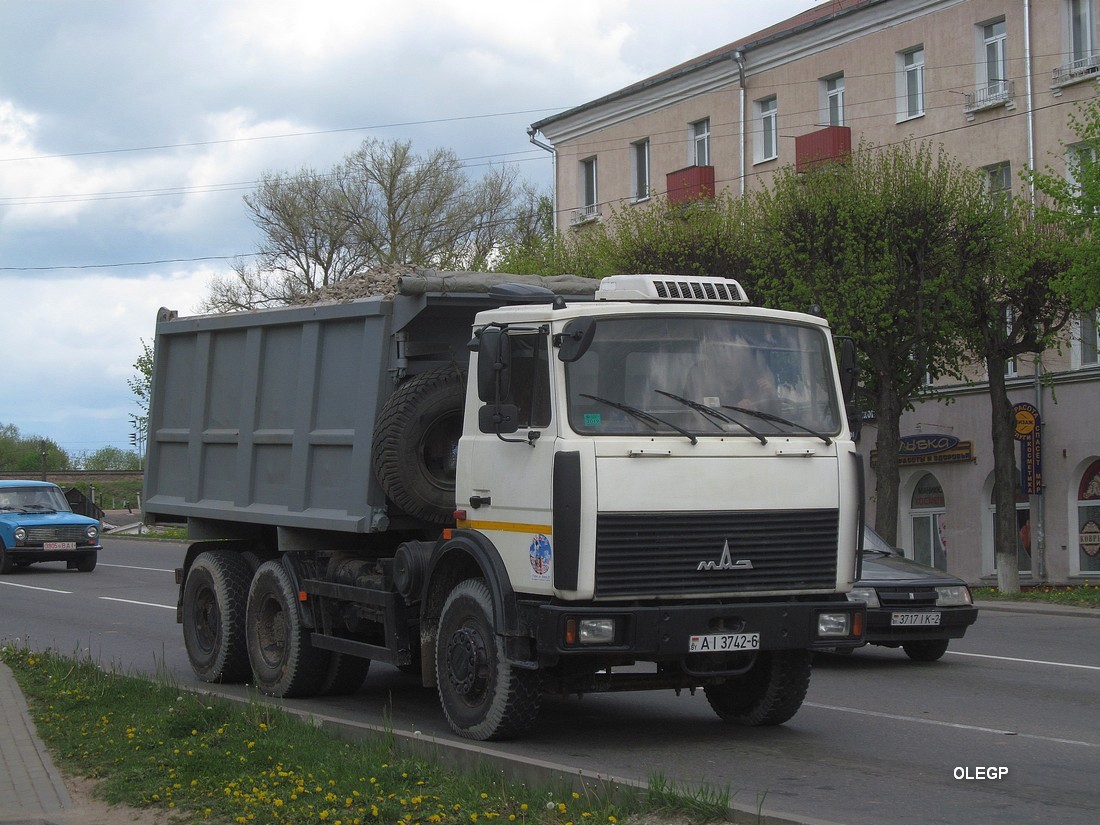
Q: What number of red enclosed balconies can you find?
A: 2